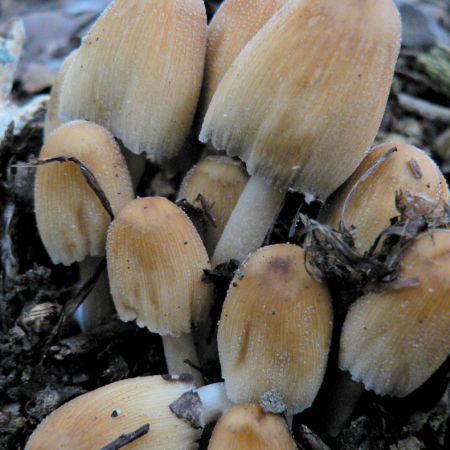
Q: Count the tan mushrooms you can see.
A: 12